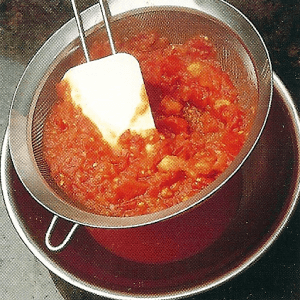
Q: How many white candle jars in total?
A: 0